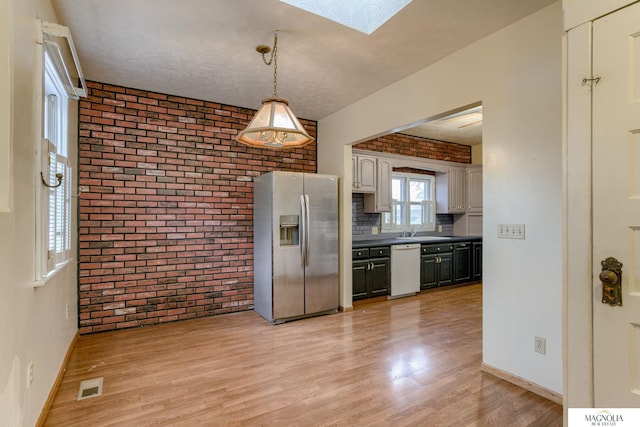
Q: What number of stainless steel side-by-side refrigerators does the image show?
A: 1